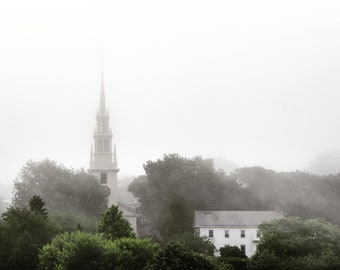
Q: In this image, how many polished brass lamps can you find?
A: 0